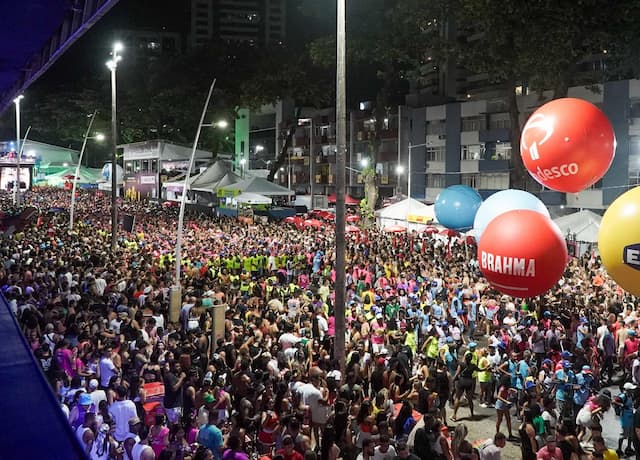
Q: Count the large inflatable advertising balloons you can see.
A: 5